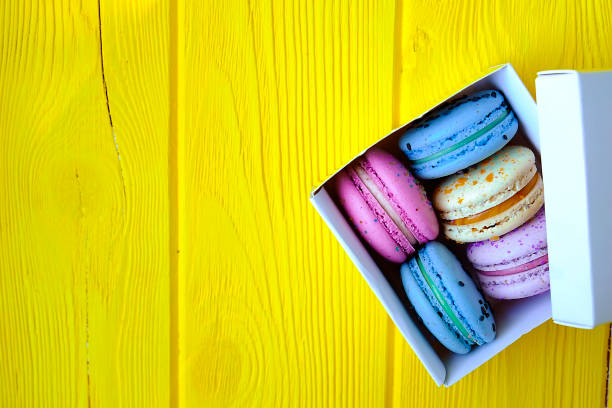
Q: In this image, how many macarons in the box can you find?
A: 5